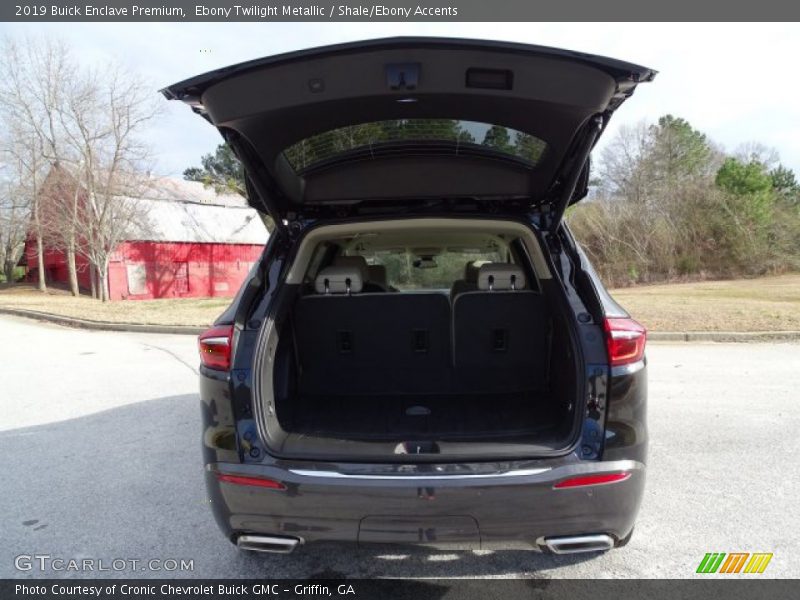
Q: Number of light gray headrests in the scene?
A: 2